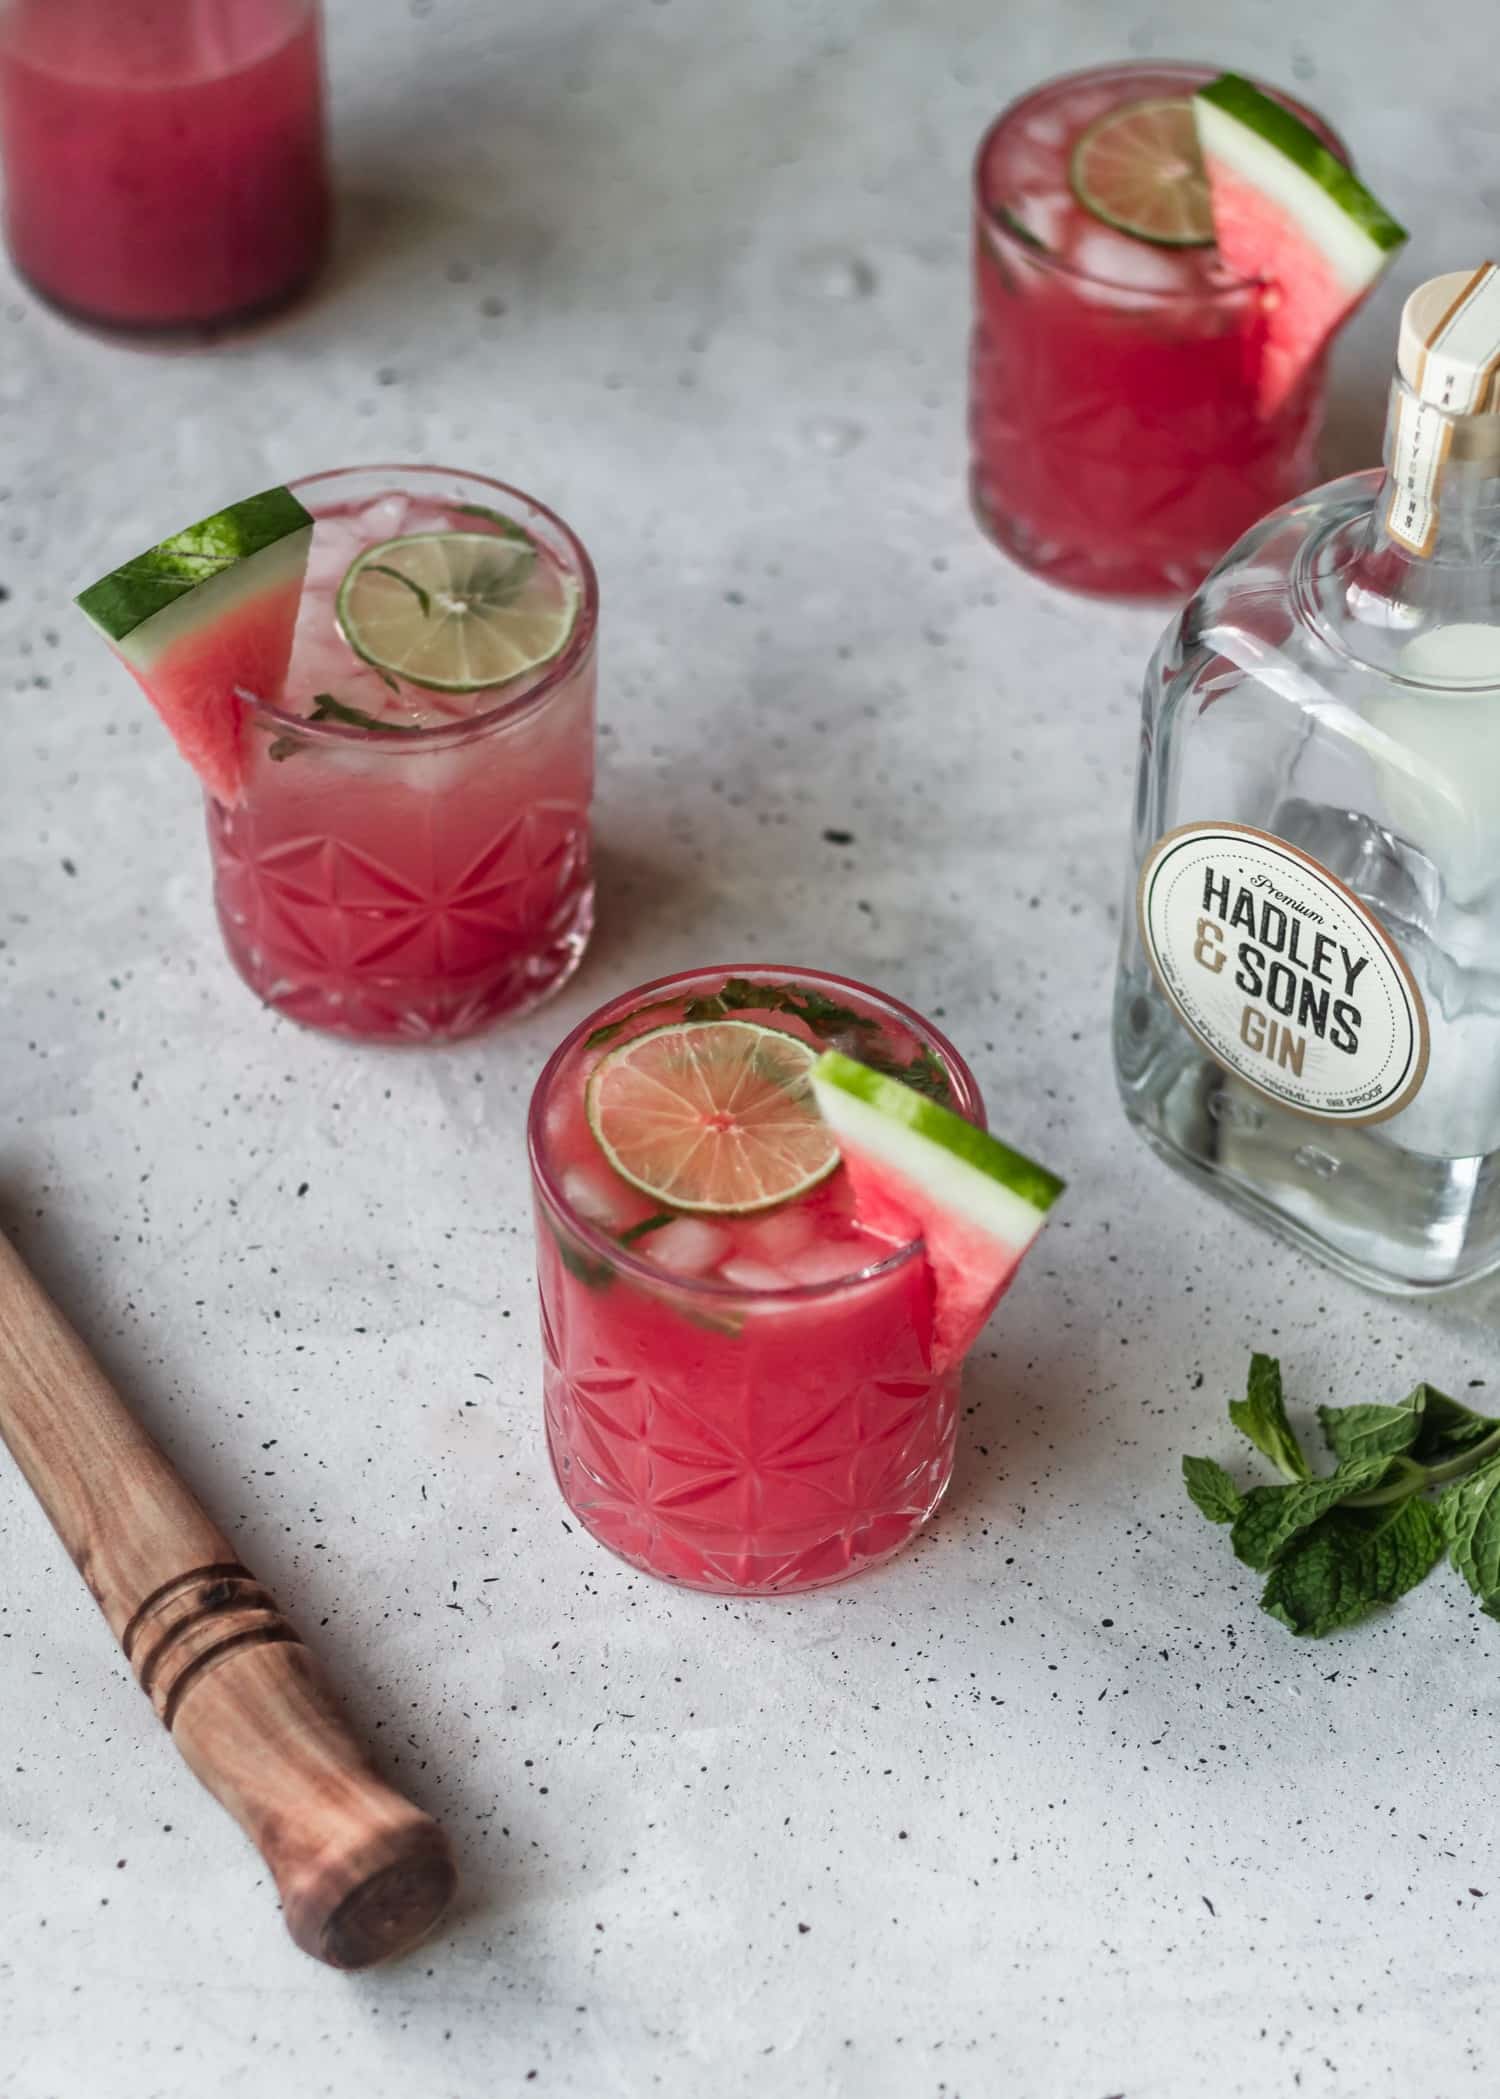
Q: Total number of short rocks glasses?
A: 3